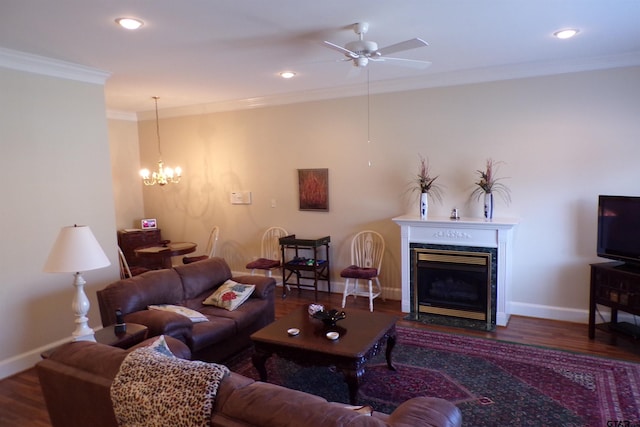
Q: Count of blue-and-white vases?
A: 2